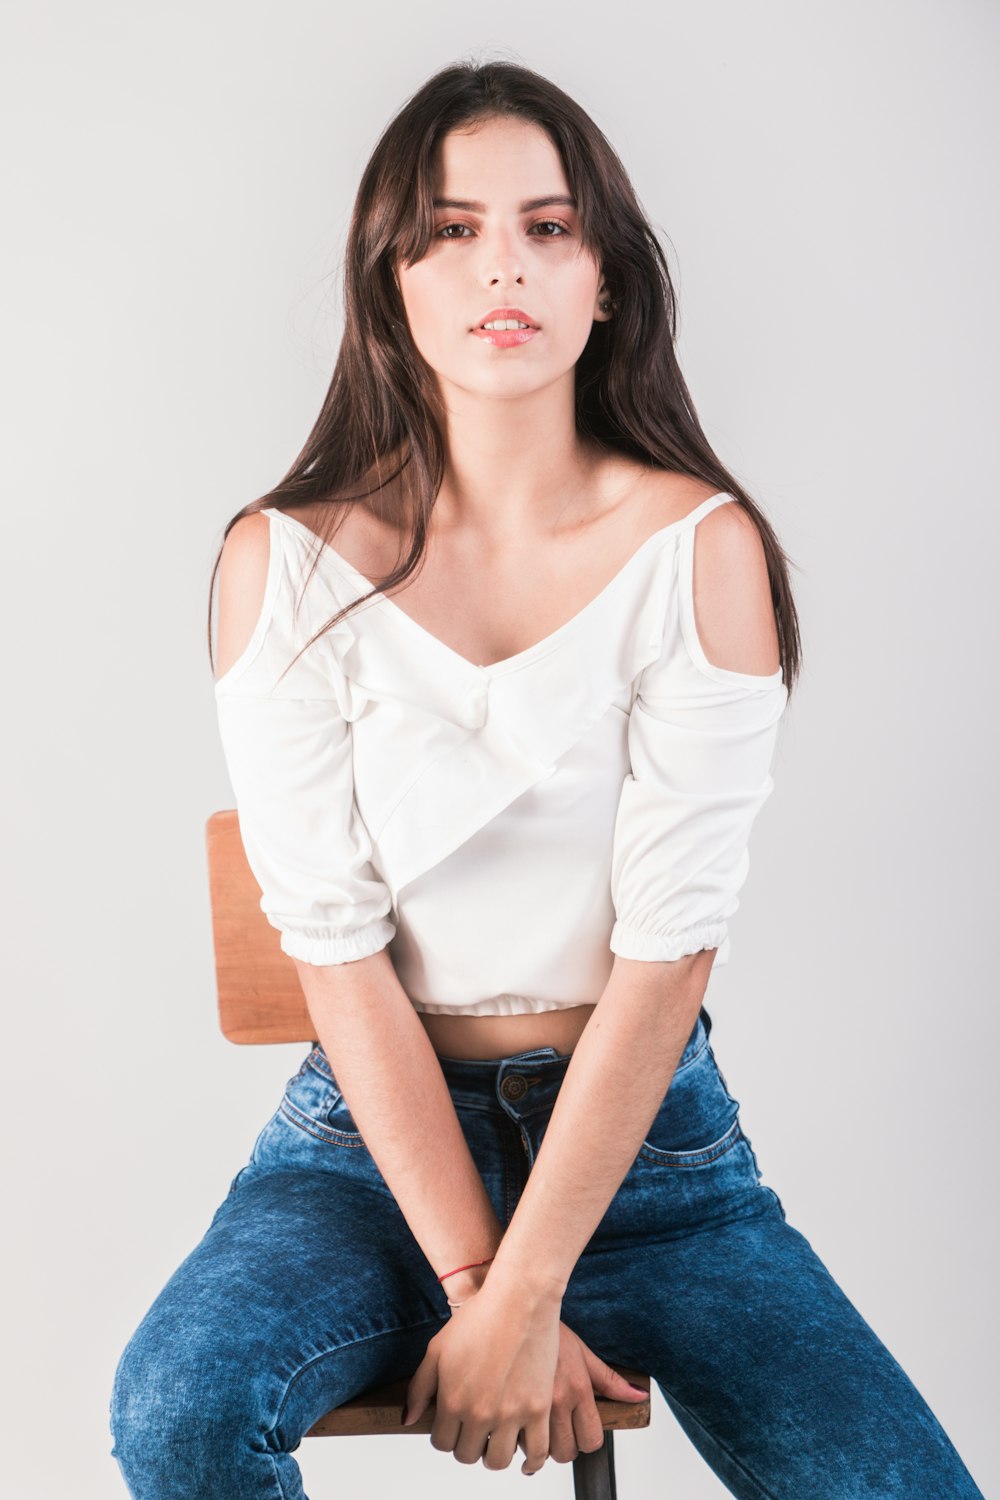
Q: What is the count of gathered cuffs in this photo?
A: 2